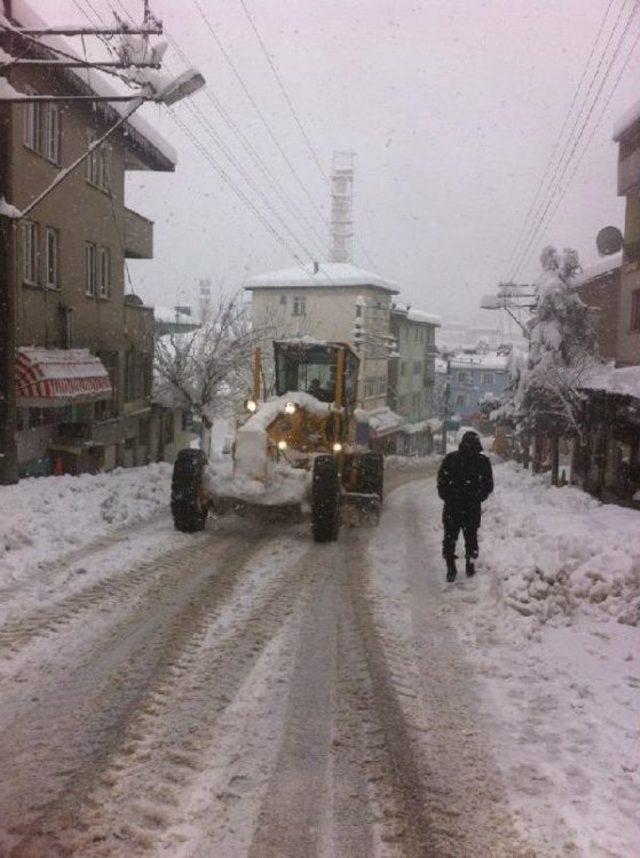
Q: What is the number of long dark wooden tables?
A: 0